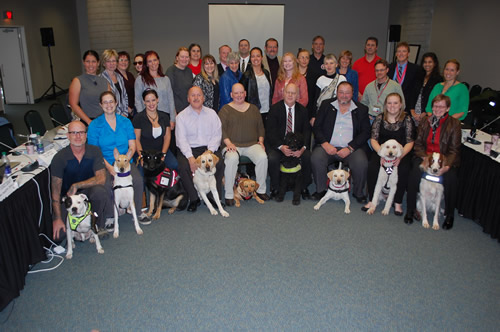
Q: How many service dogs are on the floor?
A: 9